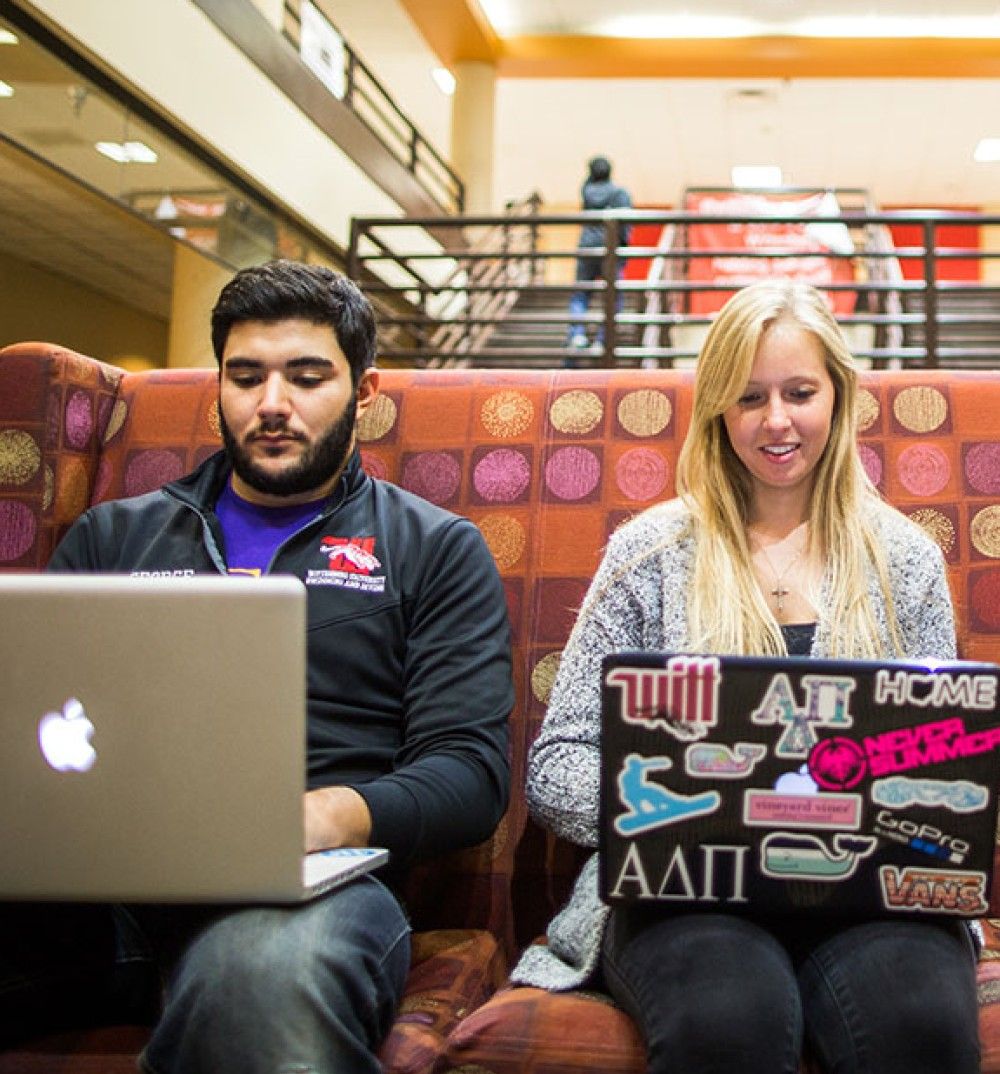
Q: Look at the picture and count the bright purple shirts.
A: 1